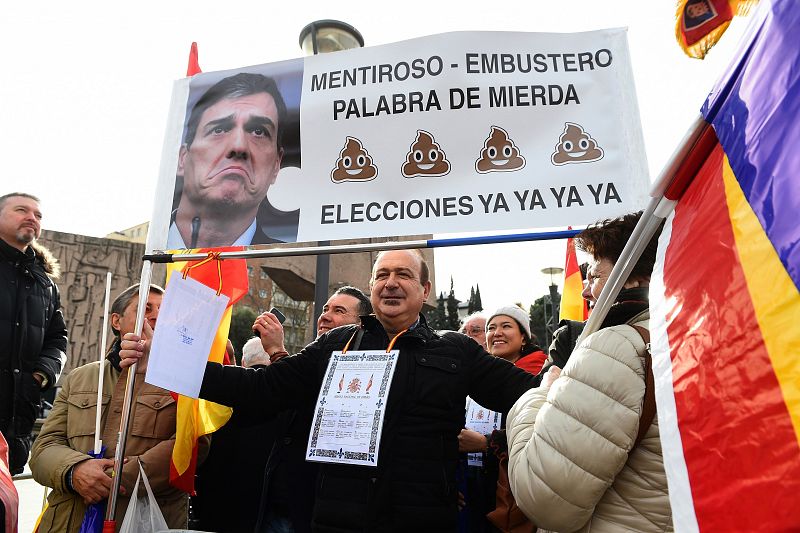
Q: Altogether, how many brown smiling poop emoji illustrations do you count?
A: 4